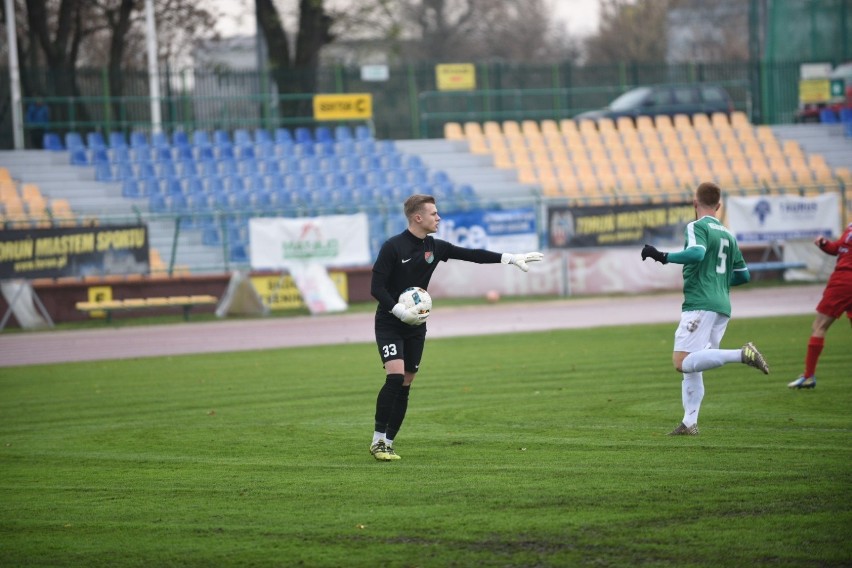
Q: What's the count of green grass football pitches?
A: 1